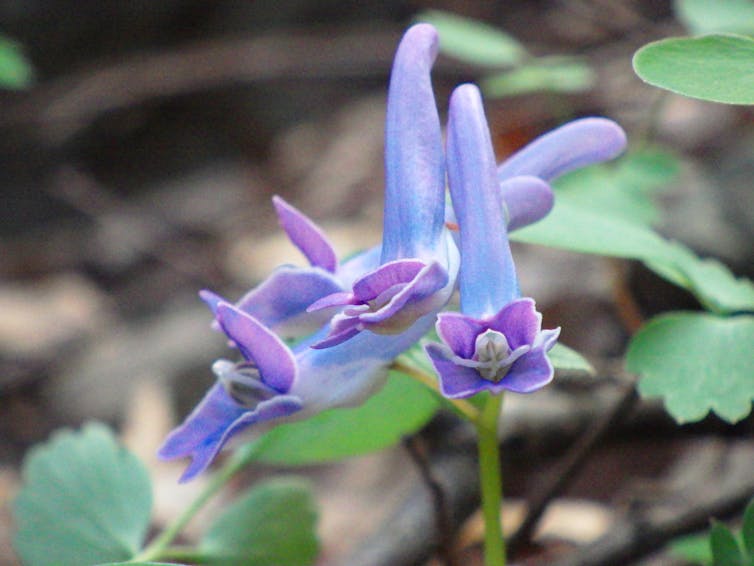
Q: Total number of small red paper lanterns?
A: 0